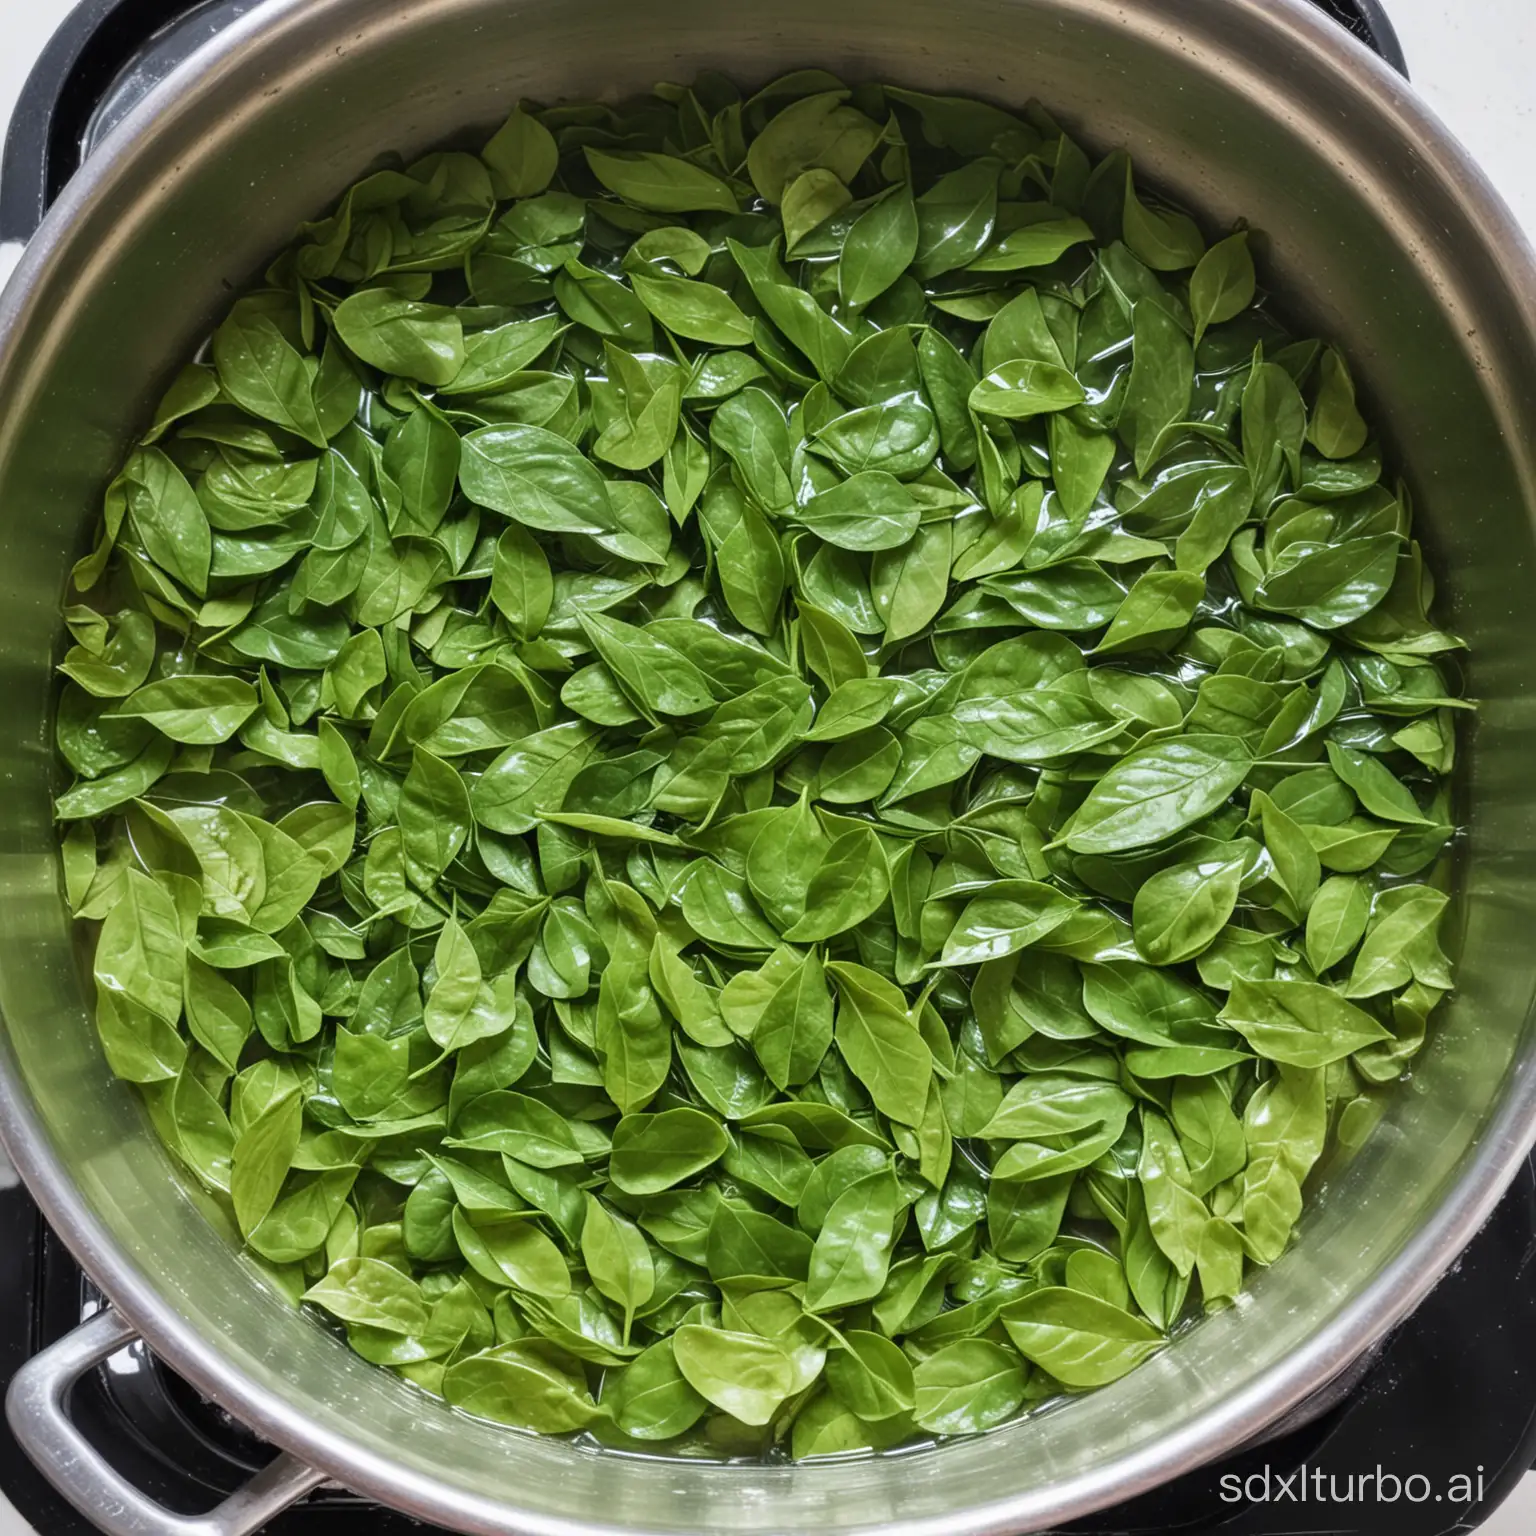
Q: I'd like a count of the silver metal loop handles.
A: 1